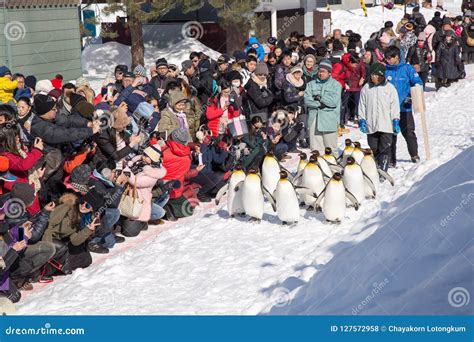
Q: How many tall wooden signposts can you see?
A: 1